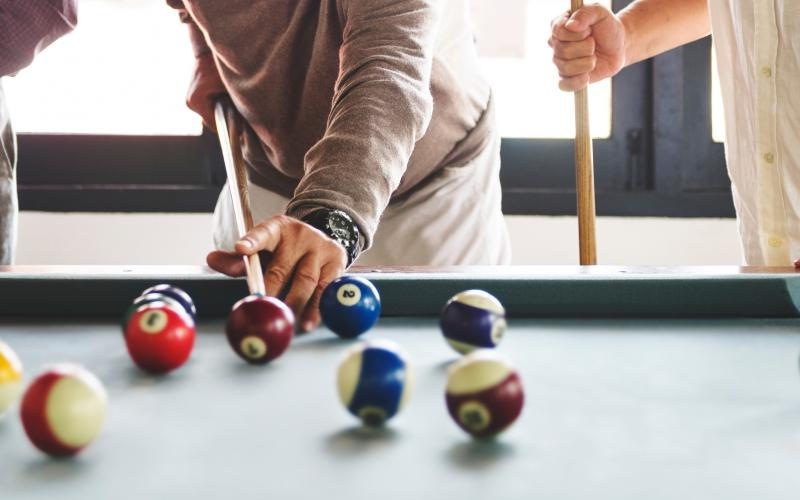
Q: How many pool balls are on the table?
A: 10